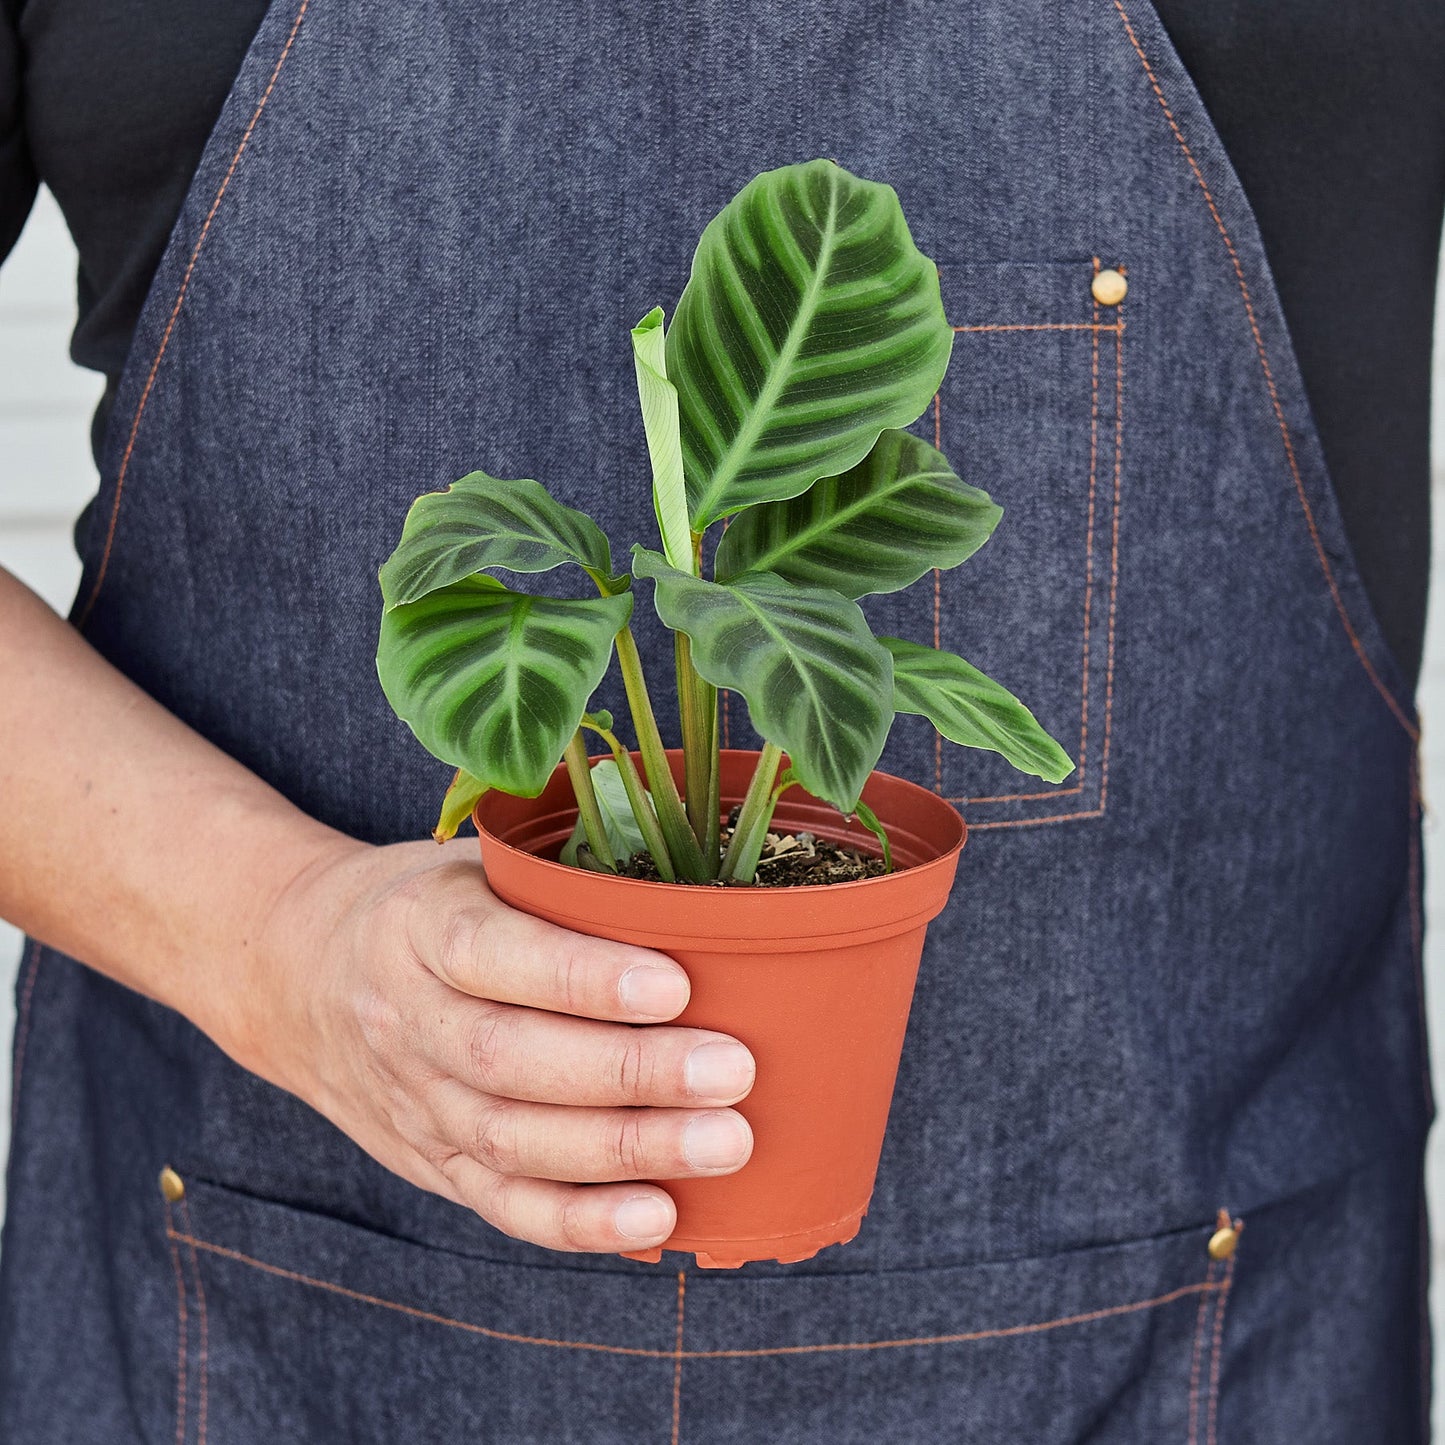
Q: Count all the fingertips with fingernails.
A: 4